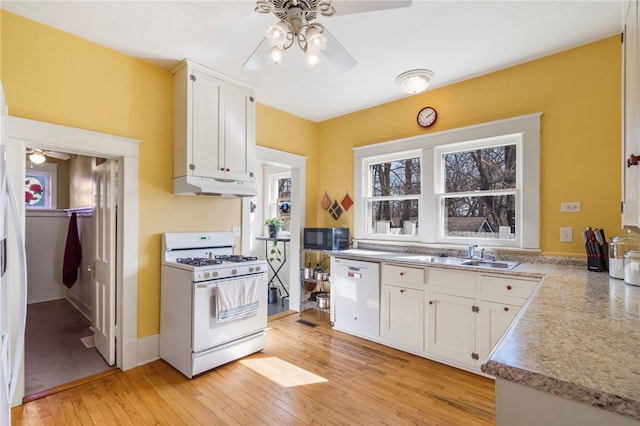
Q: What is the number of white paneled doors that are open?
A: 1